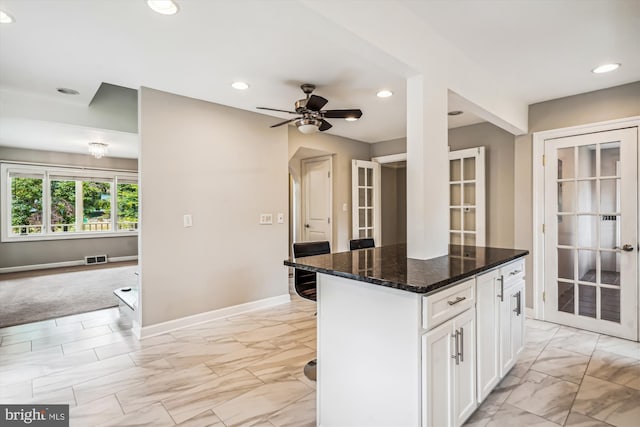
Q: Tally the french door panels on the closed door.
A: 15